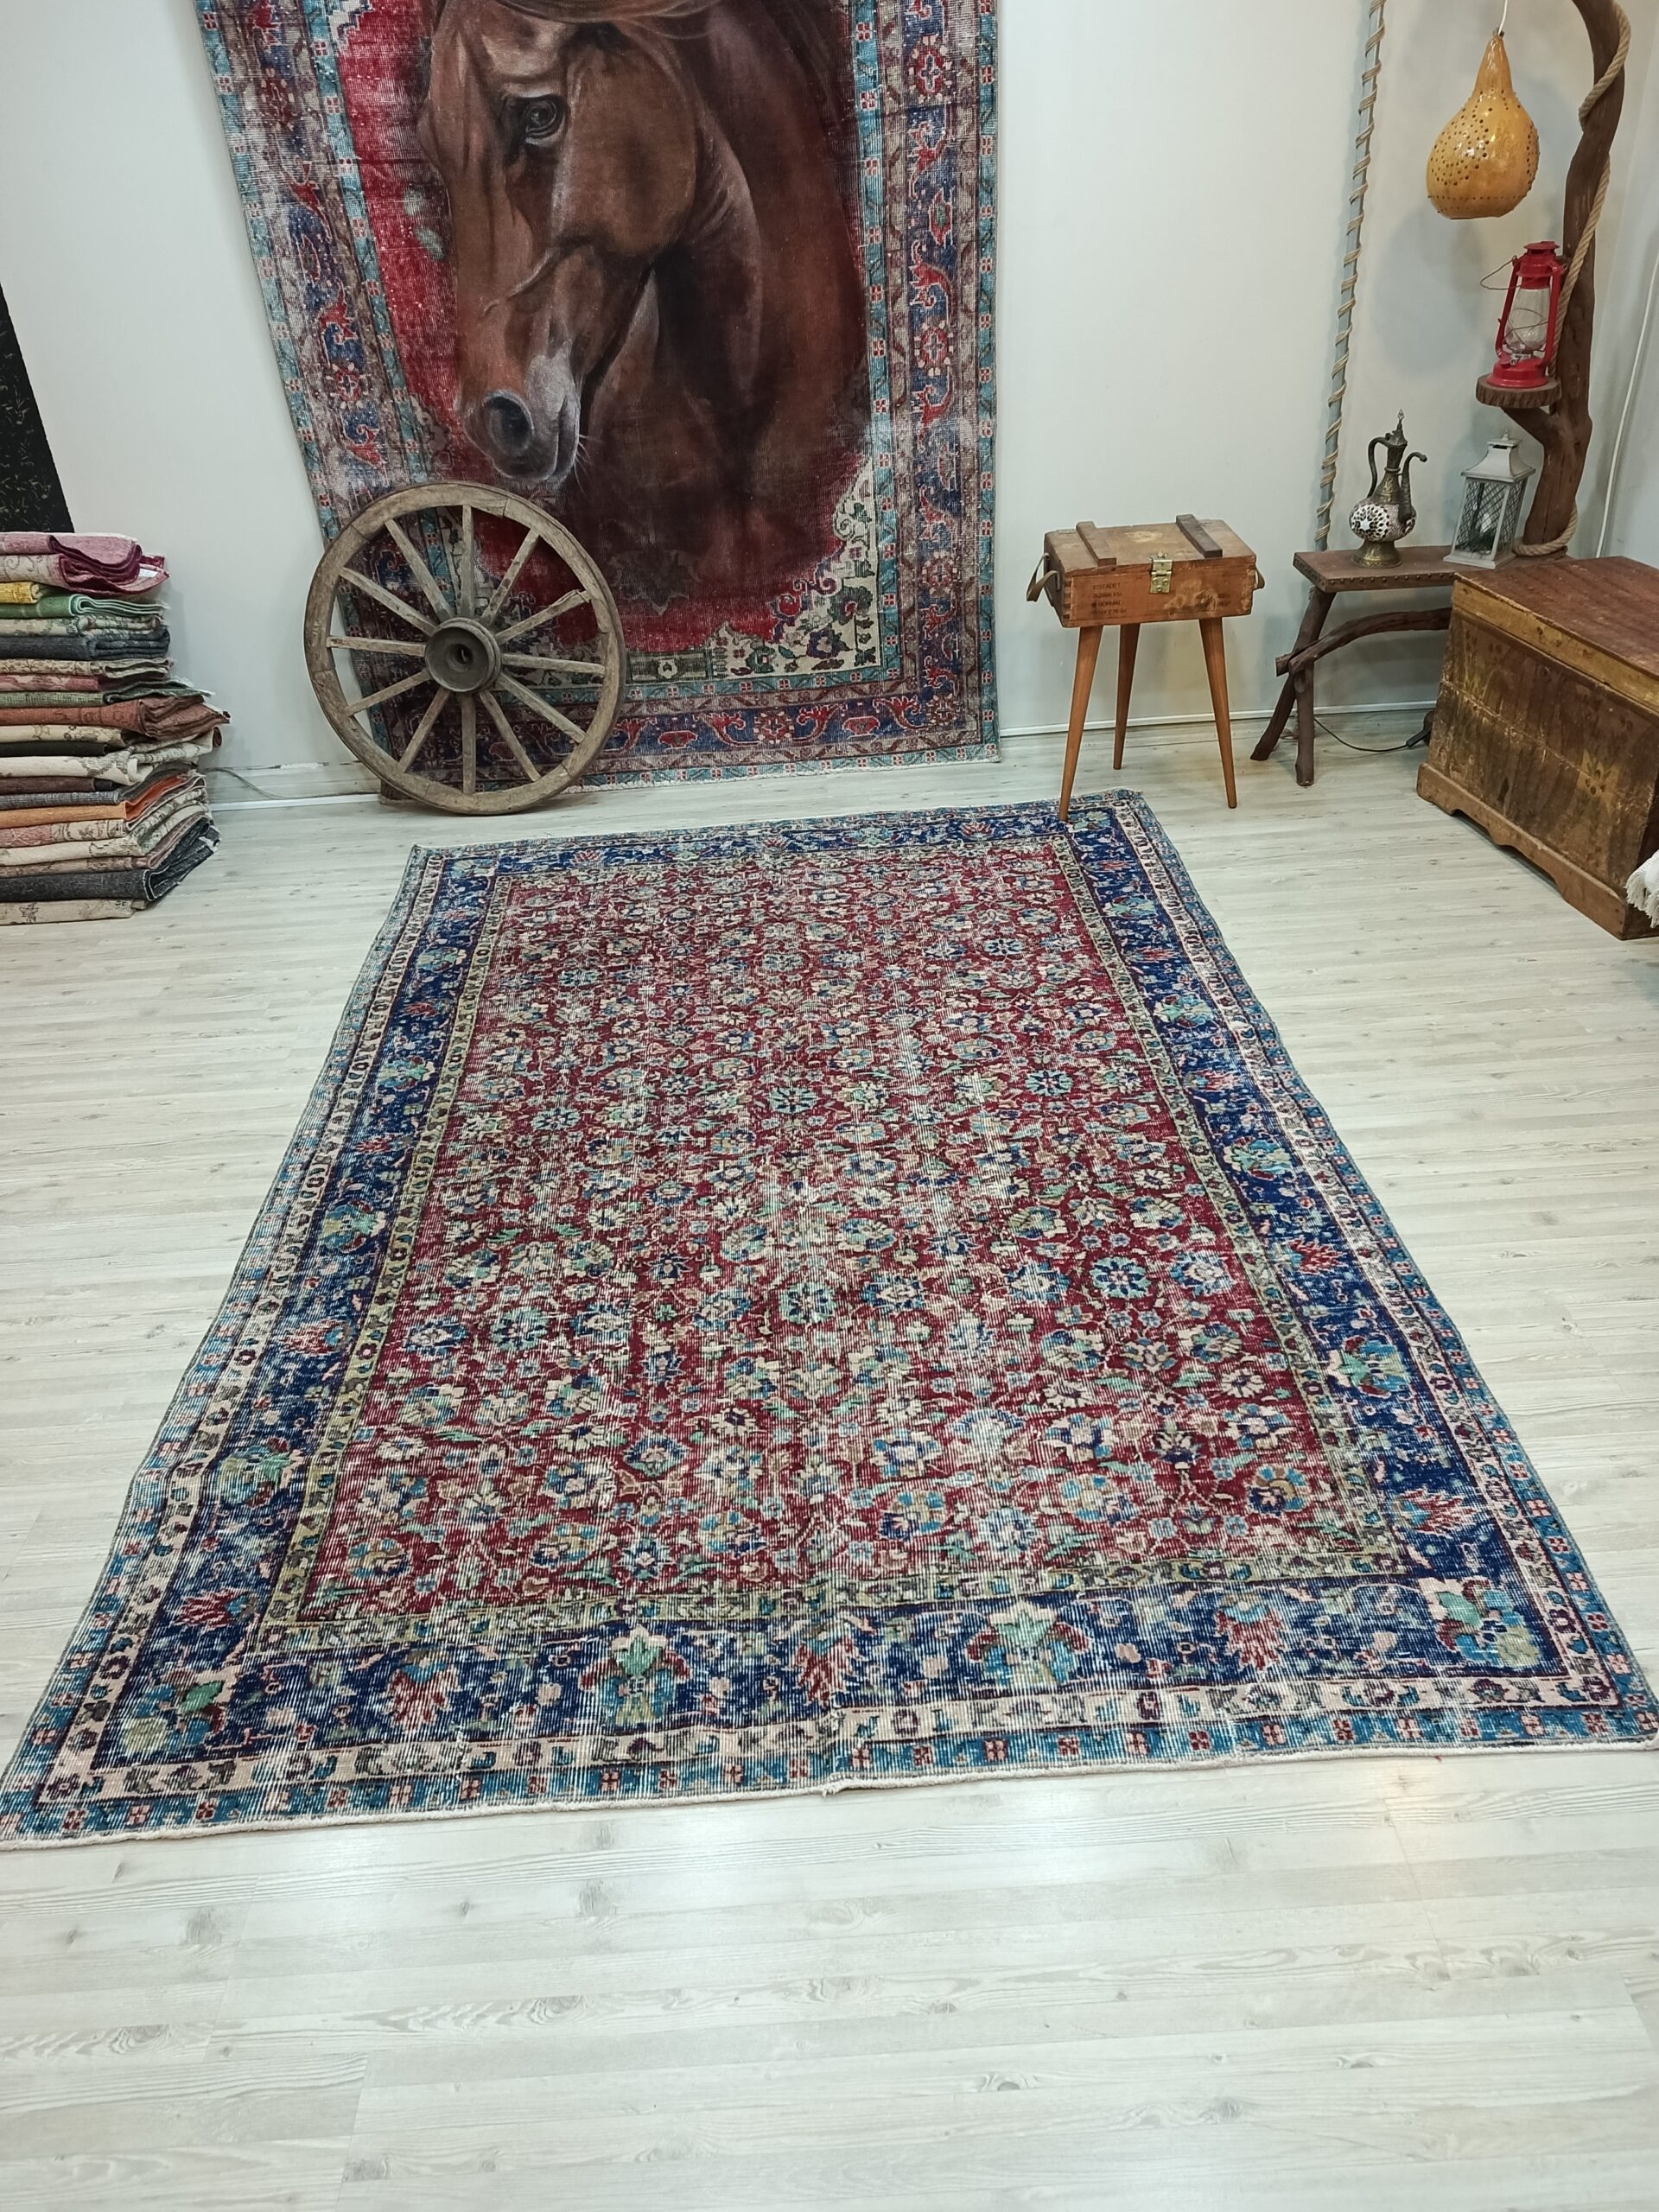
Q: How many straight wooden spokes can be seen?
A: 12